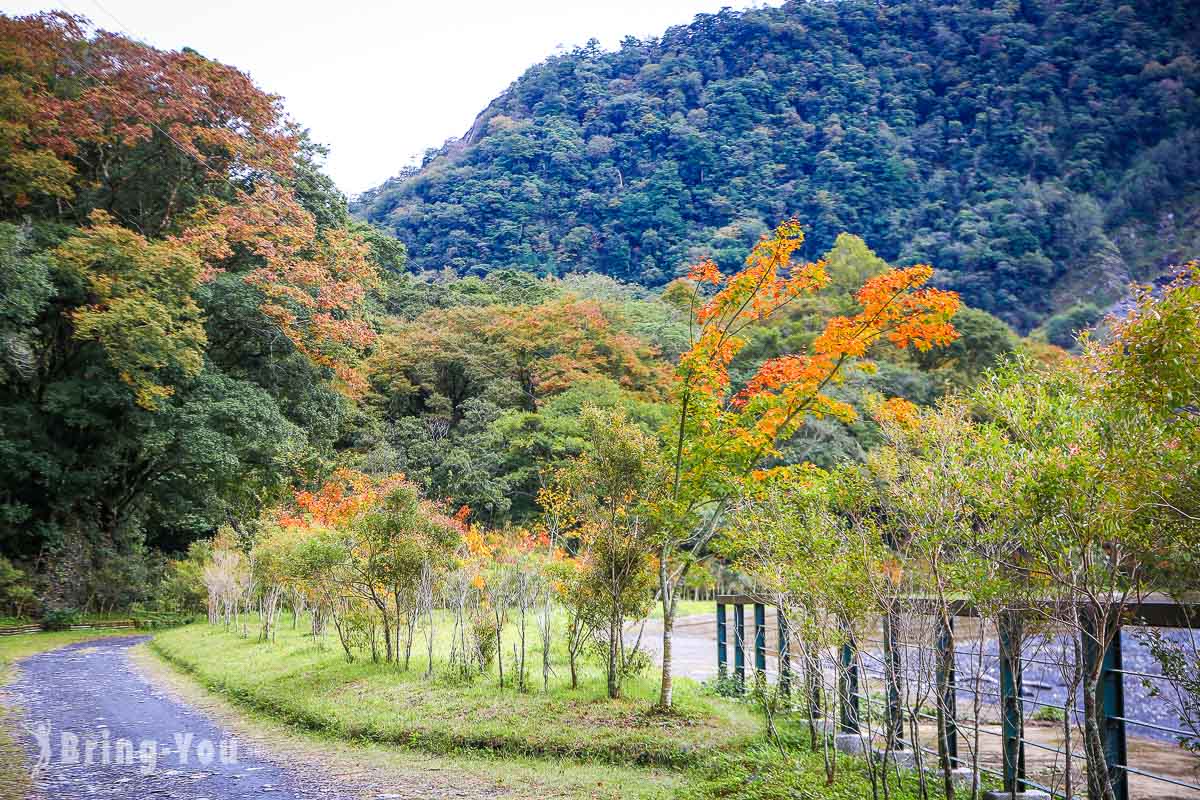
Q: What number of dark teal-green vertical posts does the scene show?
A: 10